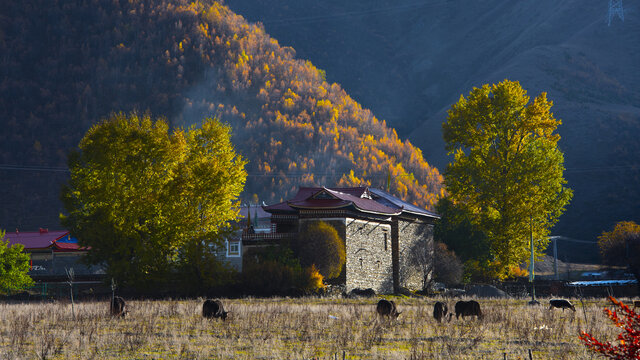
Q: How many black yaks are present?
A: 6